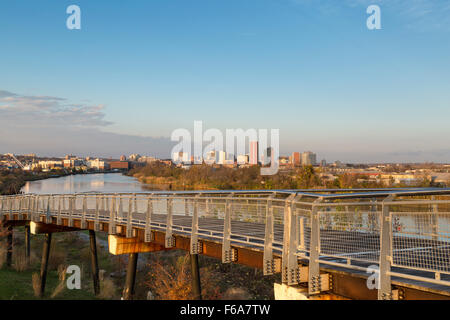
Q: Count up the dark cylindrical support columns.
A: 6